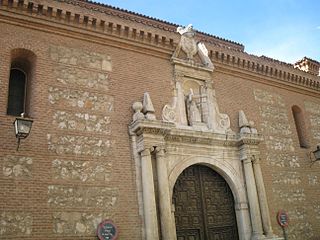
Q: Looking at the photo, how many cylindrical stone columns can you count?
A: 4